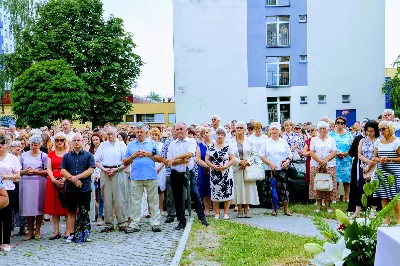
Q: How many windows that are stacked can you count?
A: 4